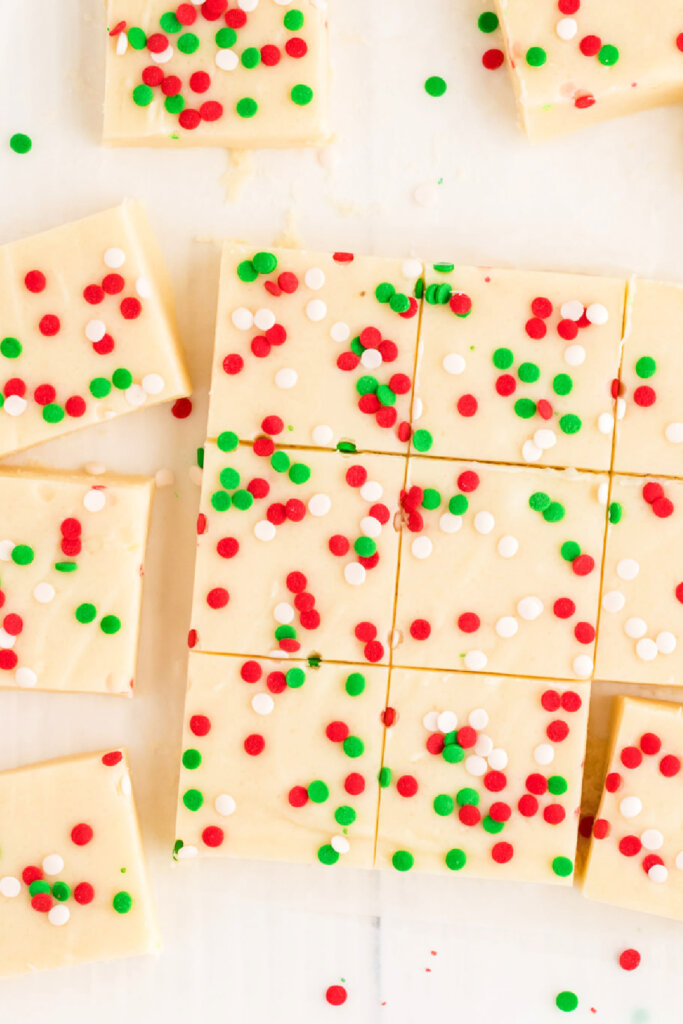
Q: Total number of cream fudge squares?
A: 14